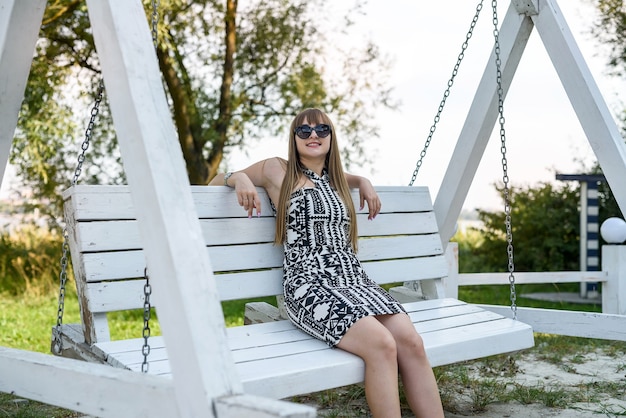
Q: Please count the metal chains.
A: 4